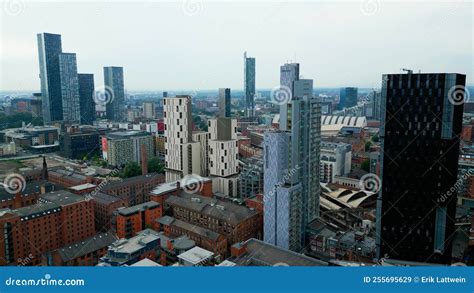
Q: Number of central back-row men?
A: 0